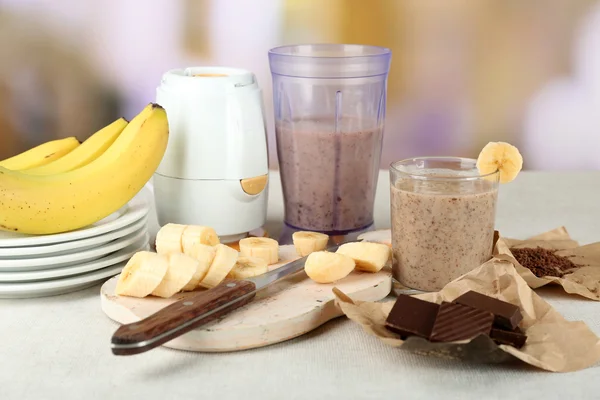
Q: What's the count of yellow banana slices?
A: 12